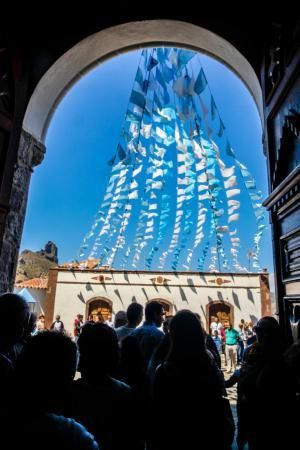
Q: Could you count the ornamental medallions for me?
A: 3